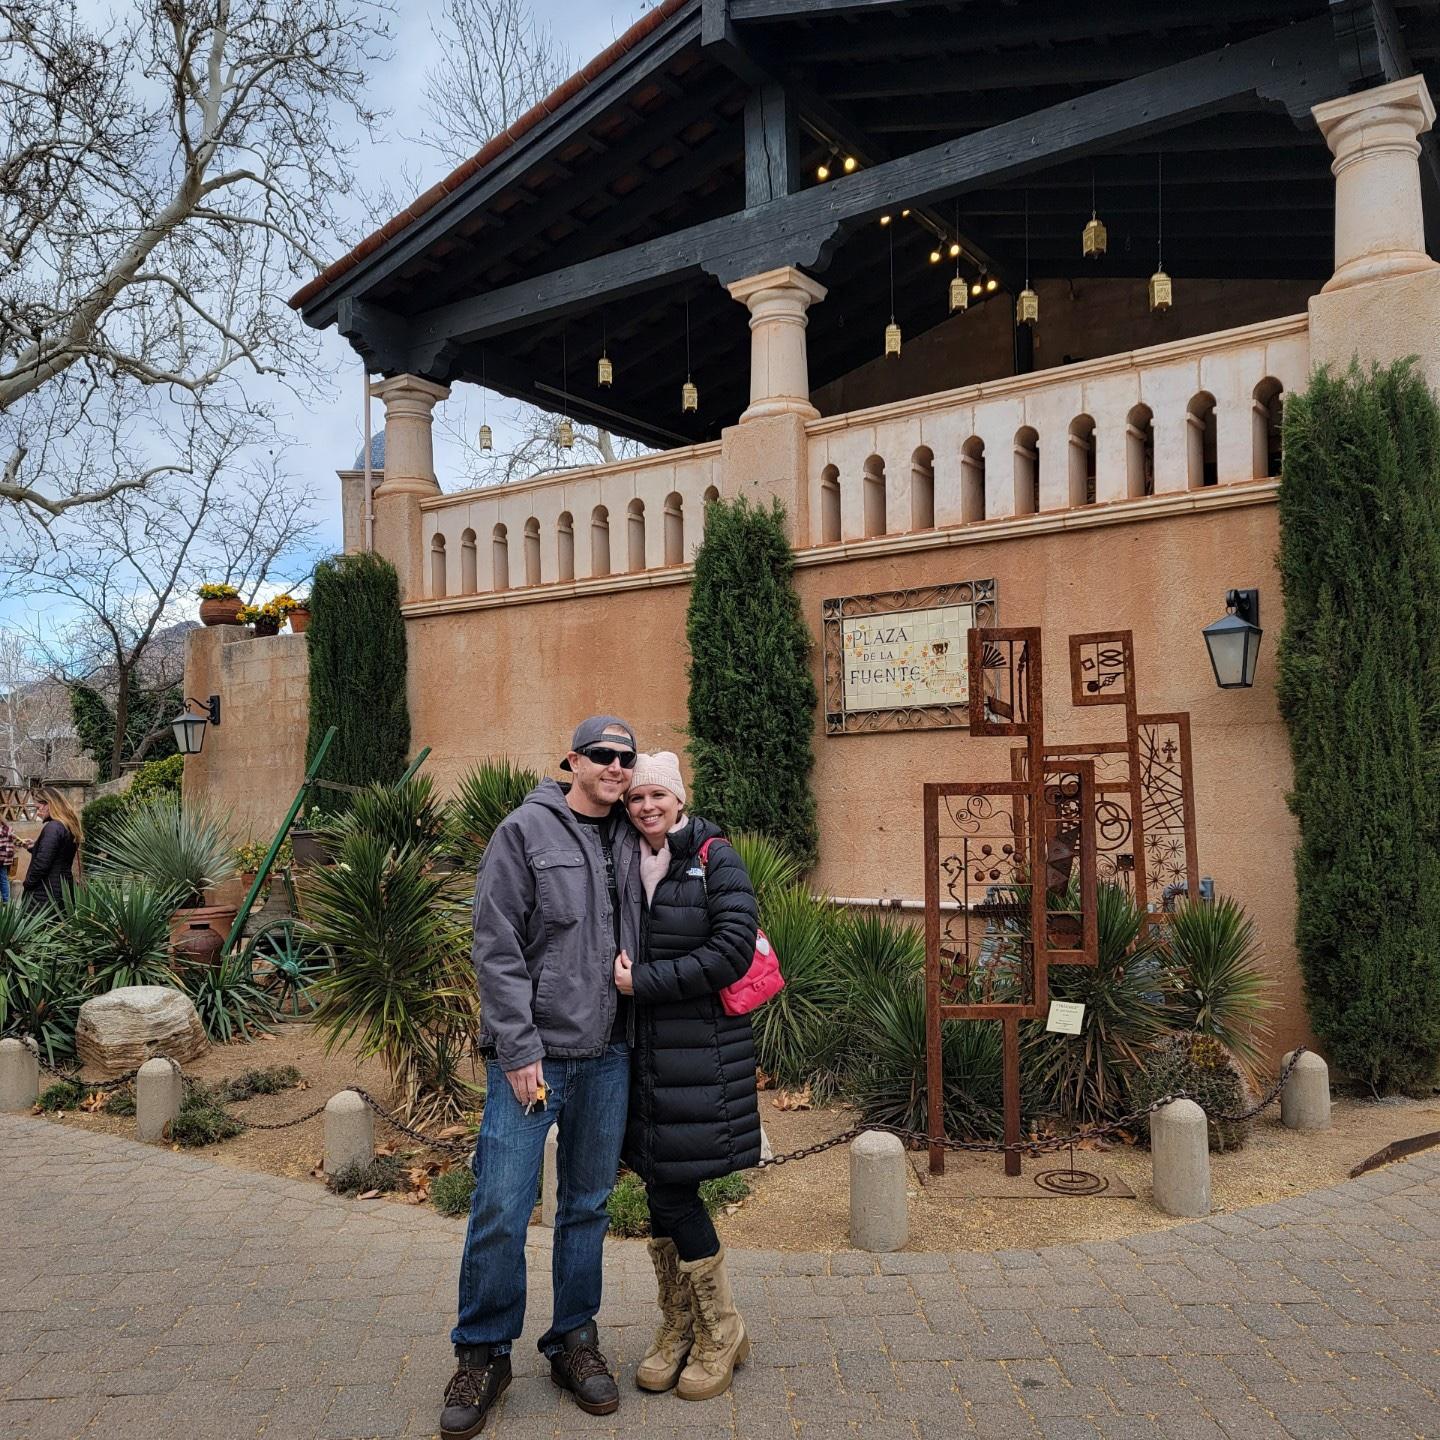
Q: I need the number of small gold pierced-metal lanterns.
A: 9